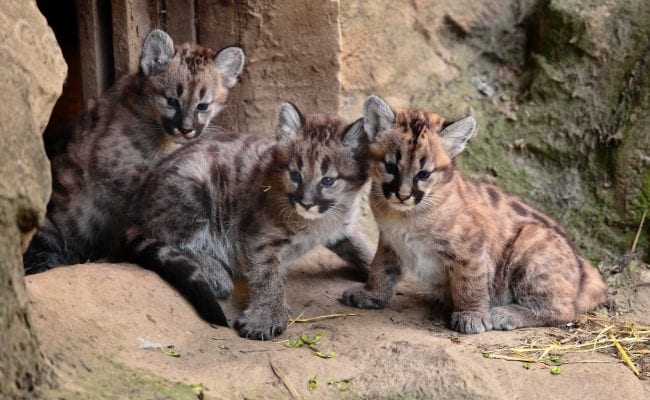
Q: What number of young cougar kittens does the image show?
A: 3